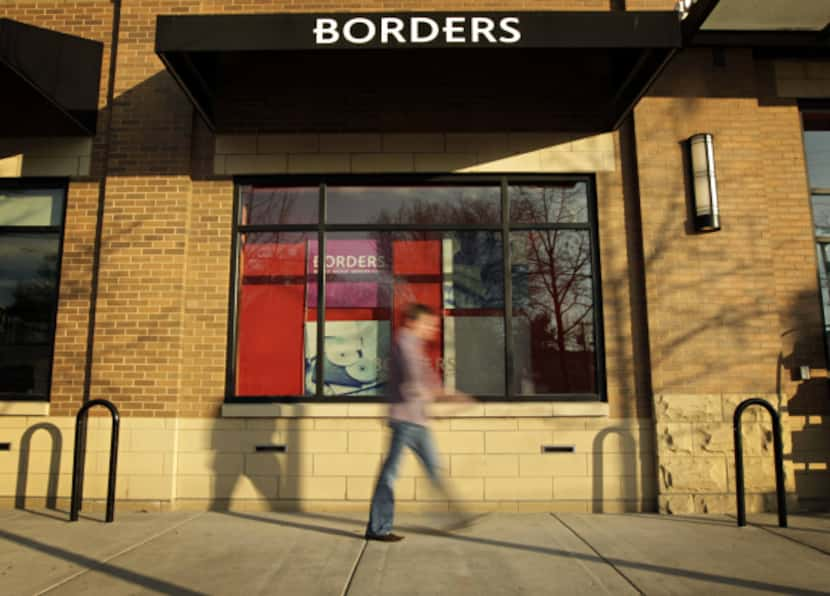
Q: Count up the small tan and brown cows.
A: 0